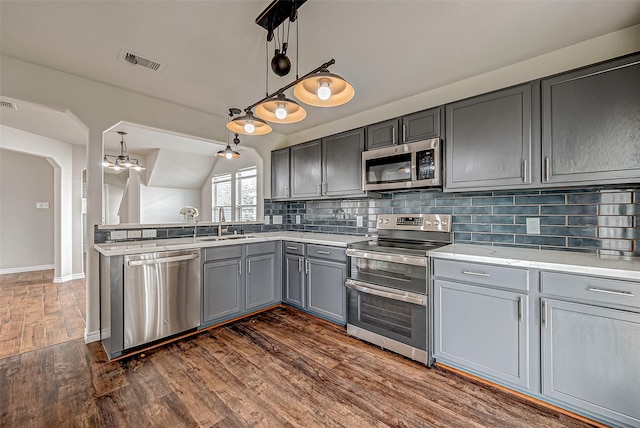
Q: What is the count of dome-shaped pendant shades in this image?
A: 4